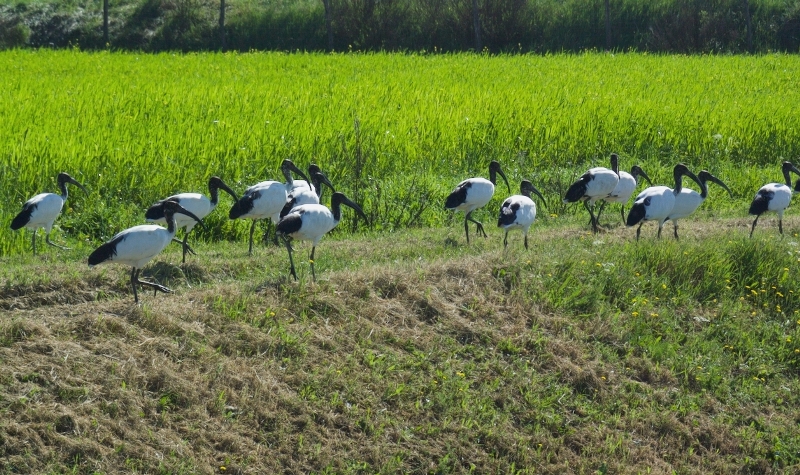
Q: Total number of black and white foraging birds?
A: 14